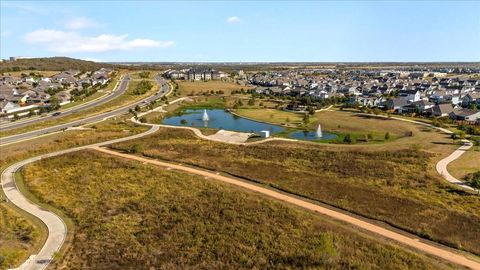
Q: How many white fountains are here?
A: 2